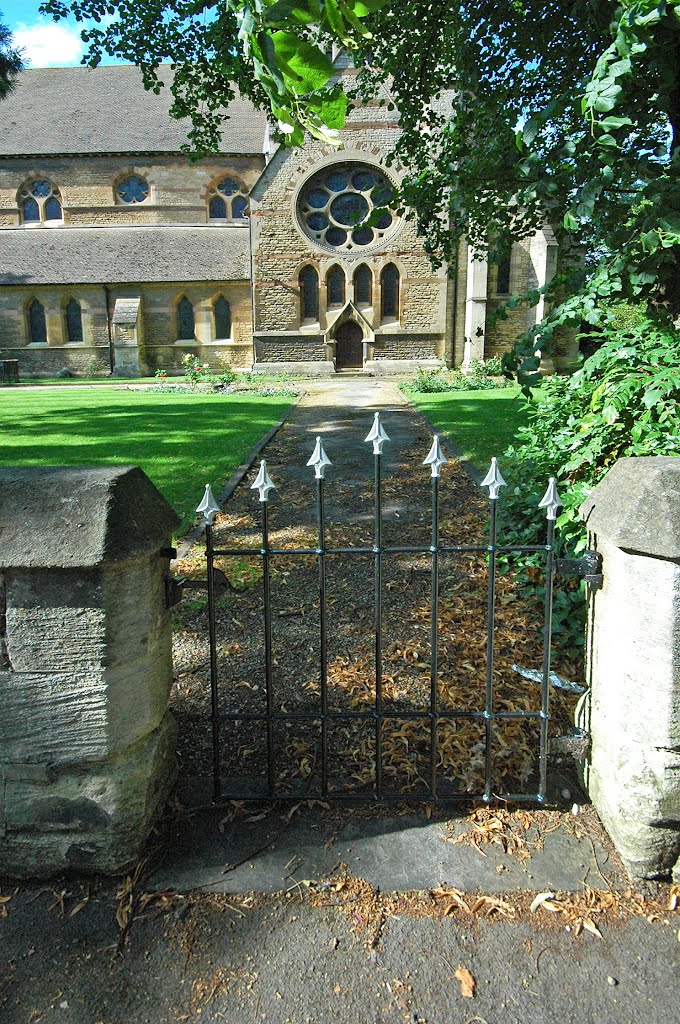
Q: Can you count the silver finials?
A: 7